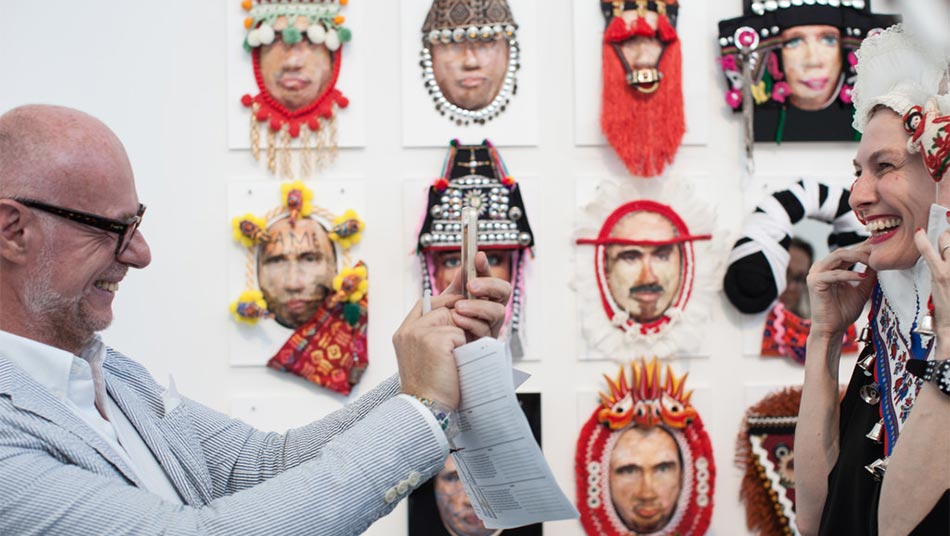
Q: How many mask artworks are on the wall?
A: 11